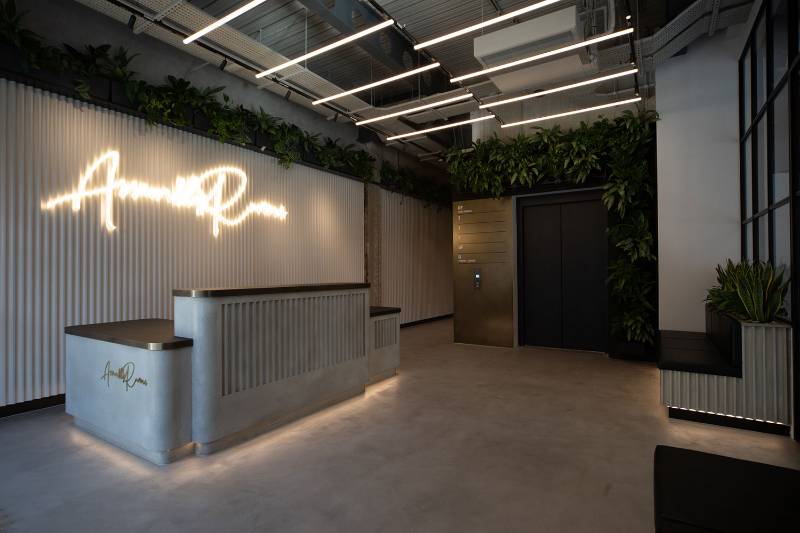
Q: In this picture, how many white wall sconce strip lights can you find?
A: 9